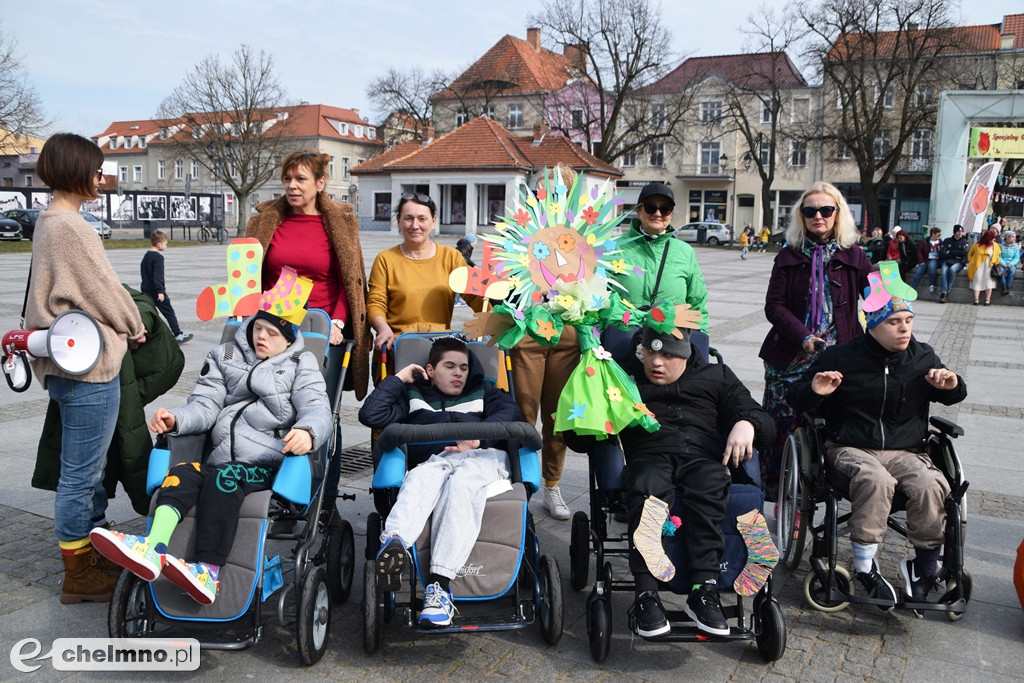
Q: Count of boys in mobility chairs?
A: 4